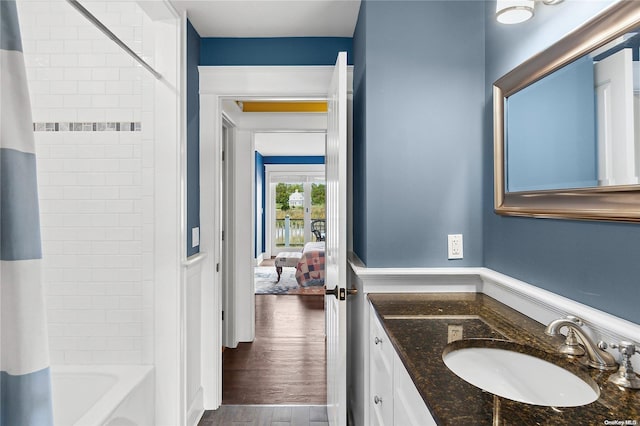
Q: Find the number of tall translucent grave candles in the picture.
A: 0